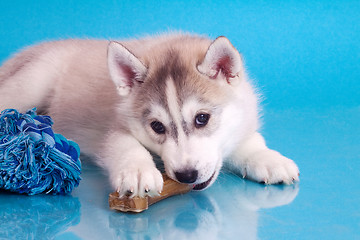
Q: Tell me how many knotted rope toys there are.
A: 1